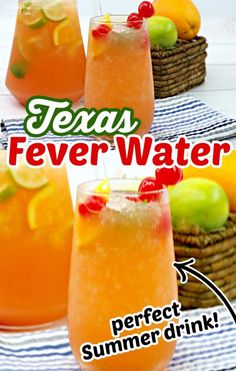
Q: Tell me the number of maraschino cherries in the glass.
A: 3